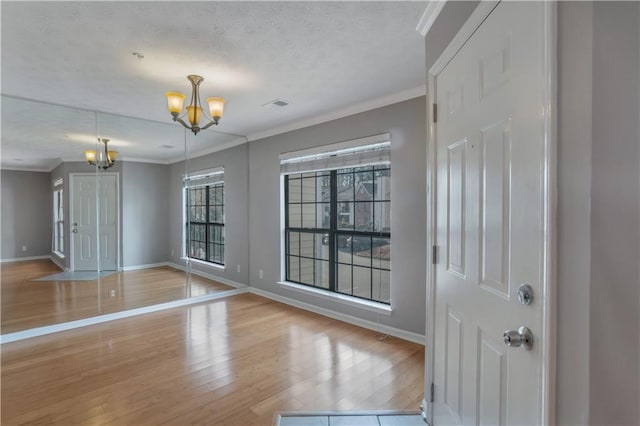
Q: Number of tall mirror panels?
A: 3